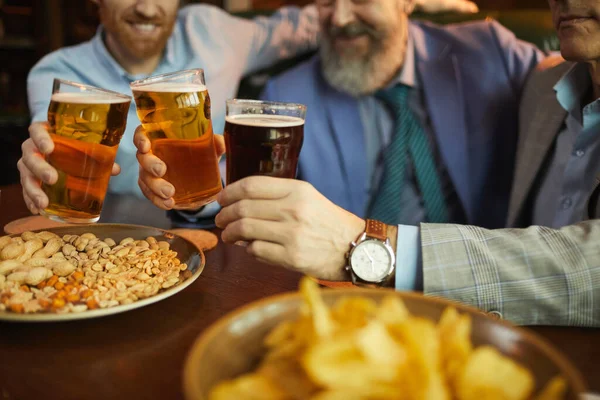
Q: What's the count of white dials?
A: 1